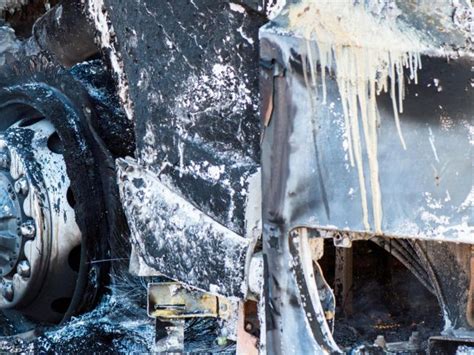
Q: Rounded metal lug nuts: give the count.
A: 5